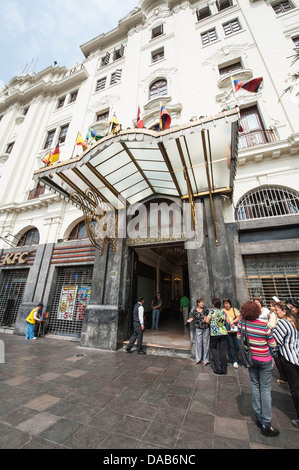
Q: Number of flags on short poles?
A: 8